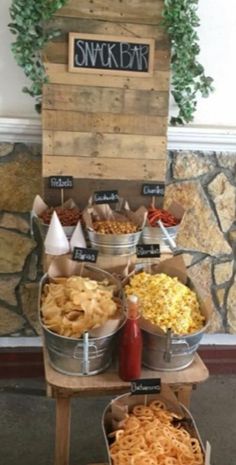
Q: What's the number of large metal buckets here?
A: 3